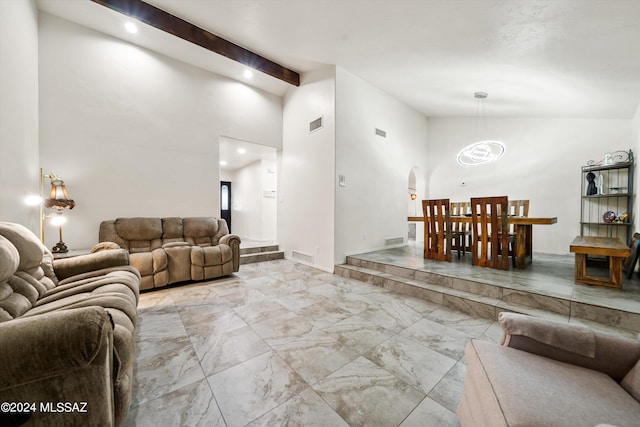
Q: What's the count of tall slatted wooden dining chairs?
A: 4